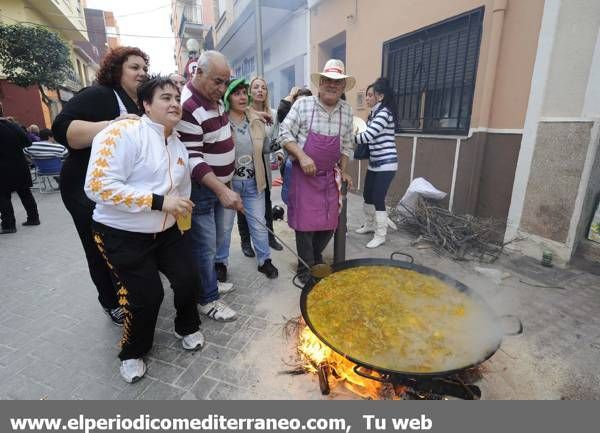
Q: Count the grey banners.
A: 1